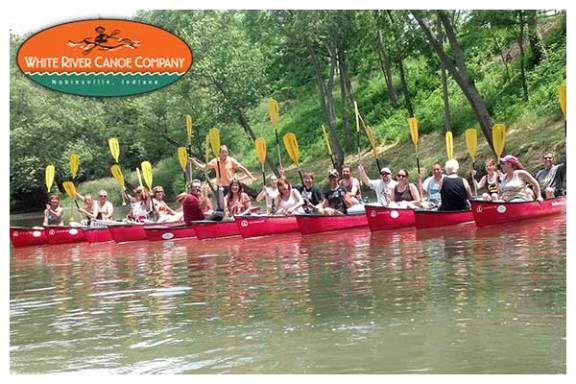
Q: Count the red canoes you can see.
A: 11